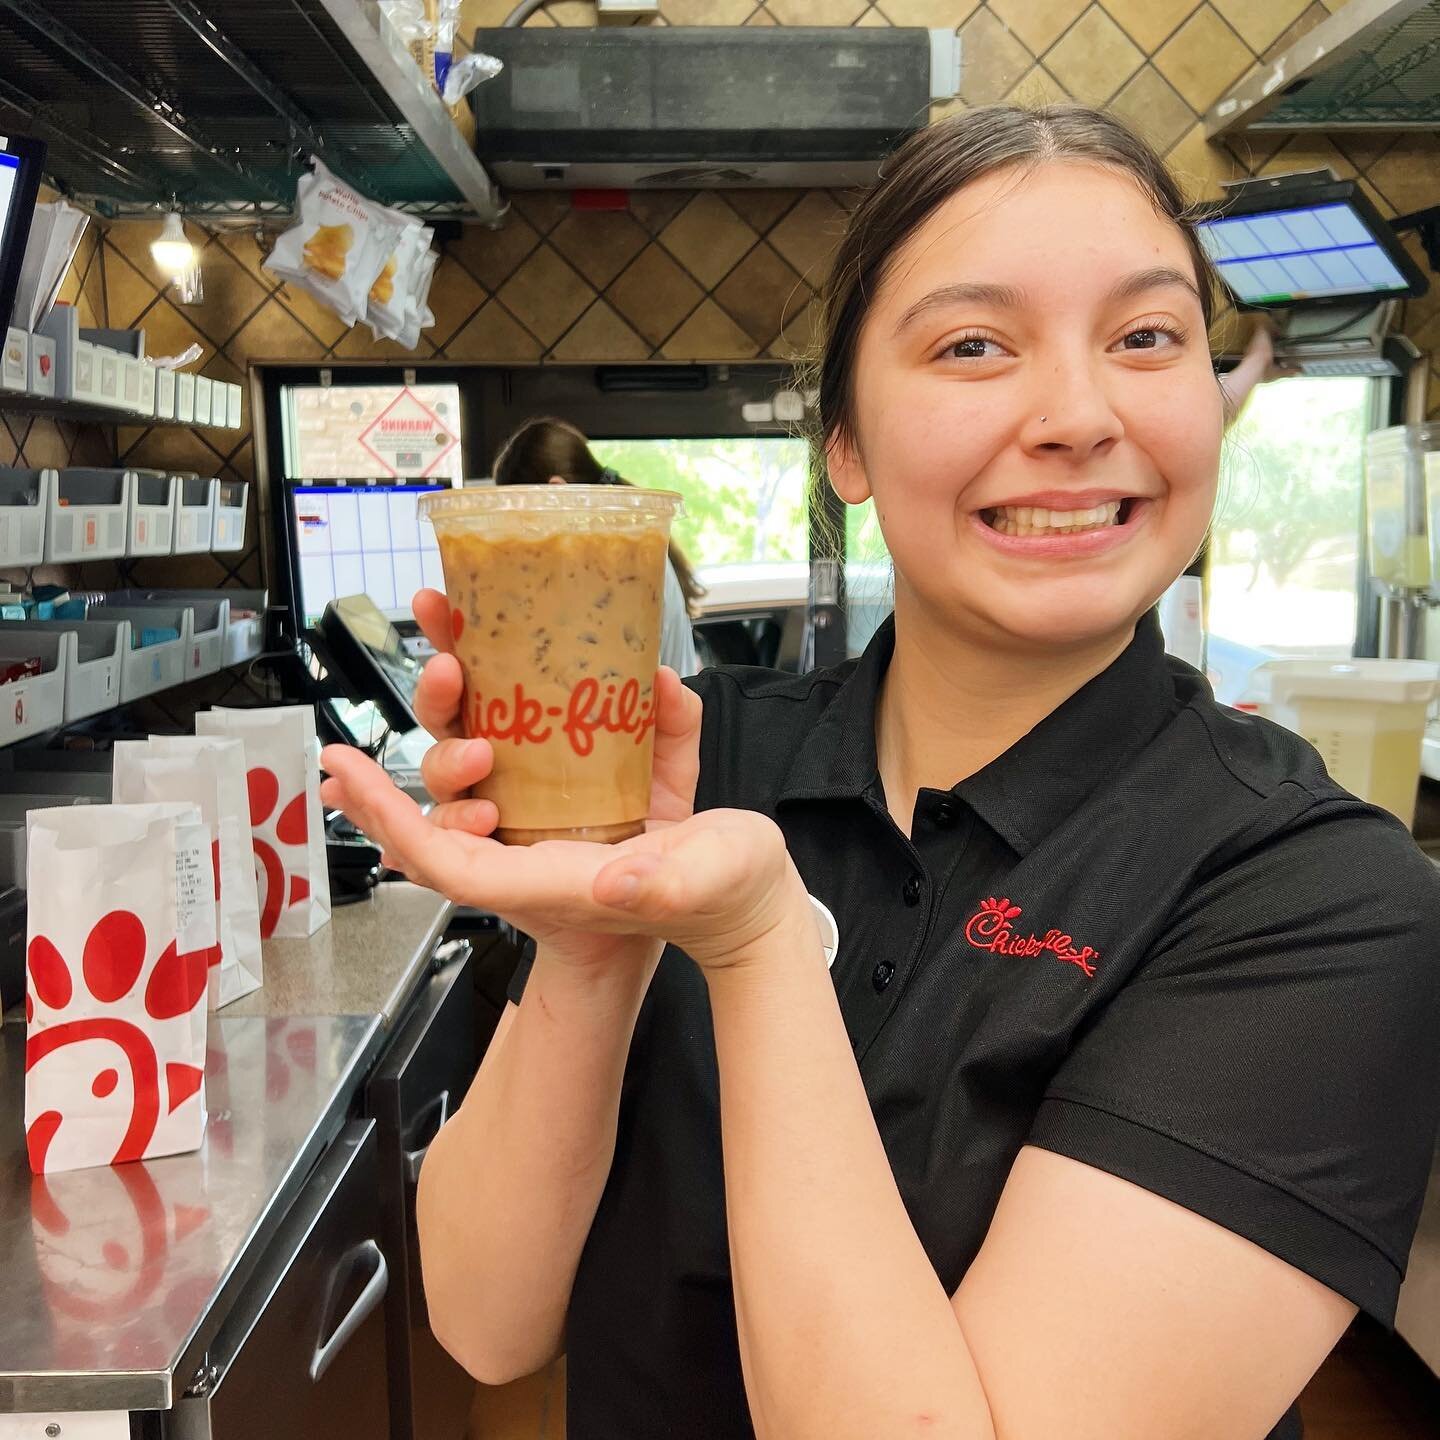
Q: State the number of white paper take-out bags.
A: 3